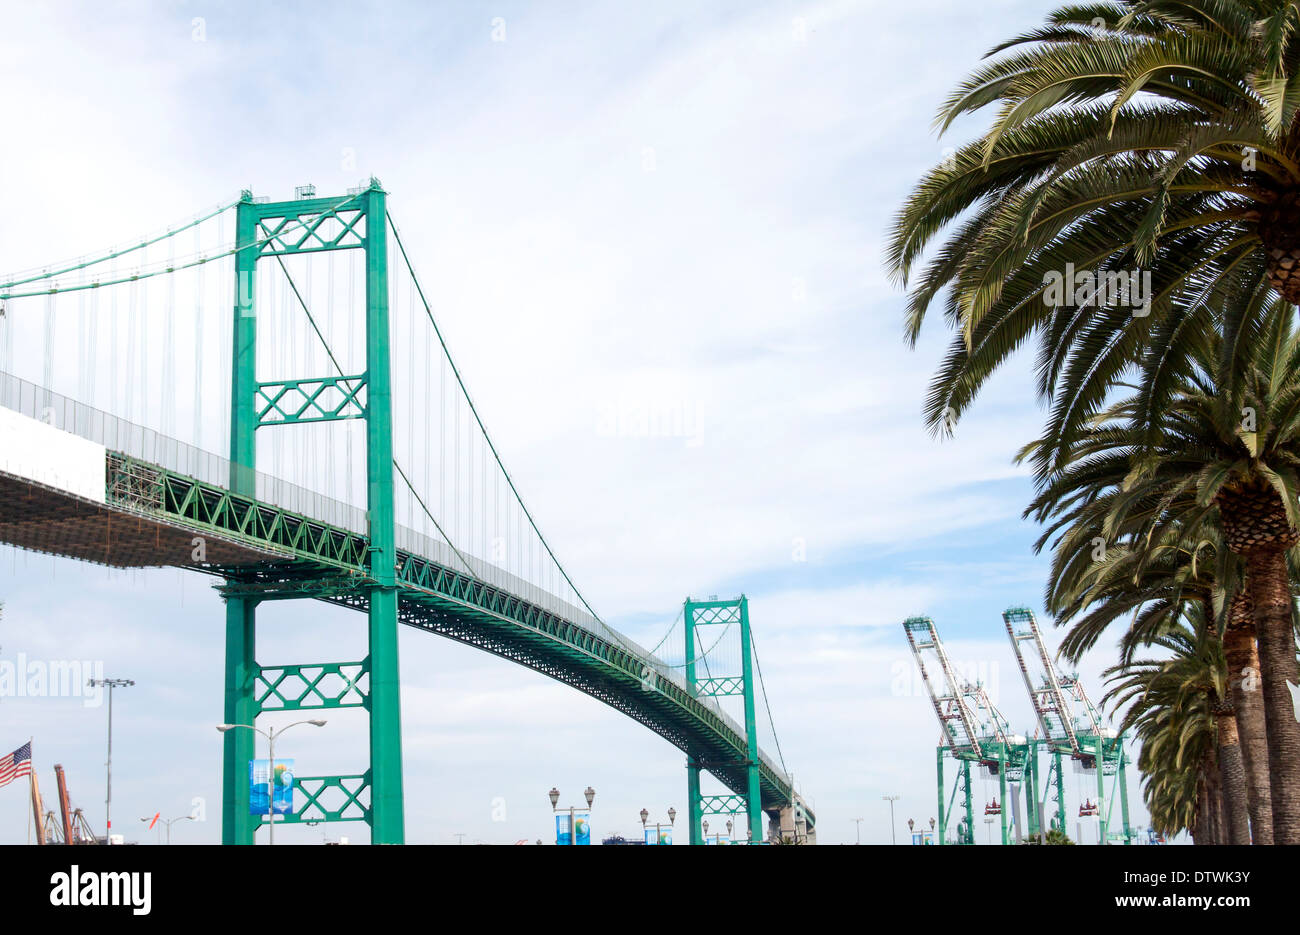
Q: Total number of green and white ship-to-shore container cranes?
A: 2